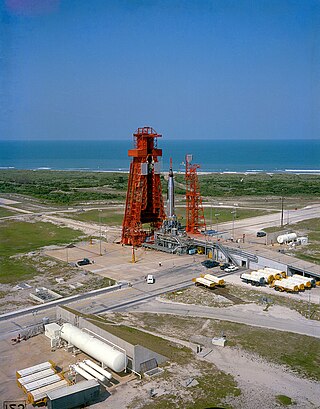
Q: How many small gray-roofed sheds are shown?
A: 1